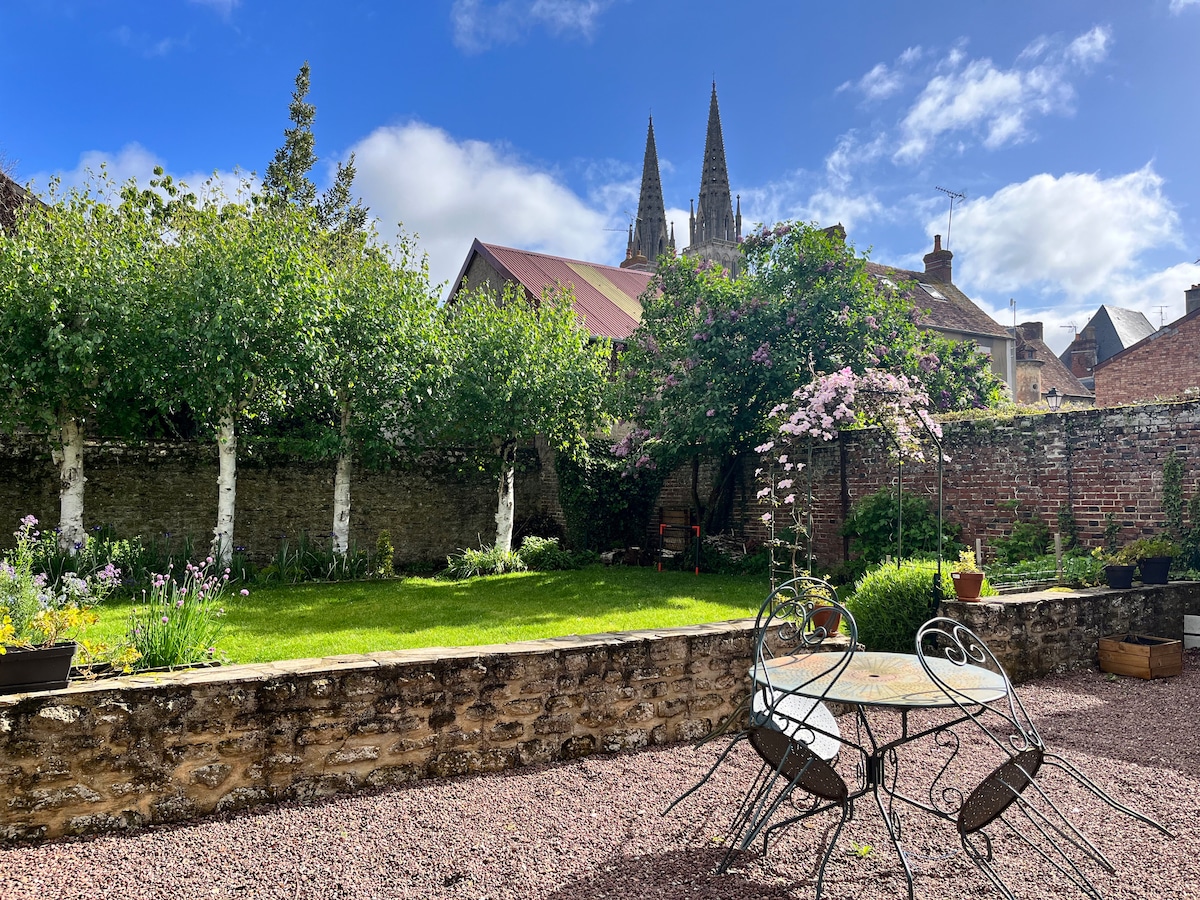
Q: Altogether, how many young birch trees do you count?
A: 4